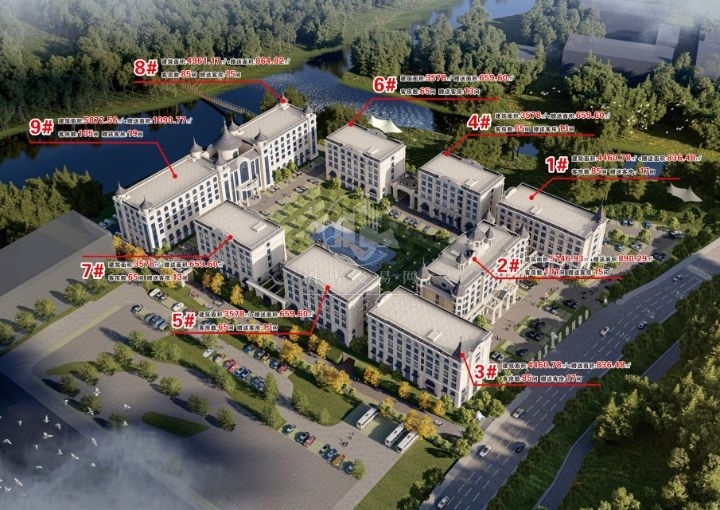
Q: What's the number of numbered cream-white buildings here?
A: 9